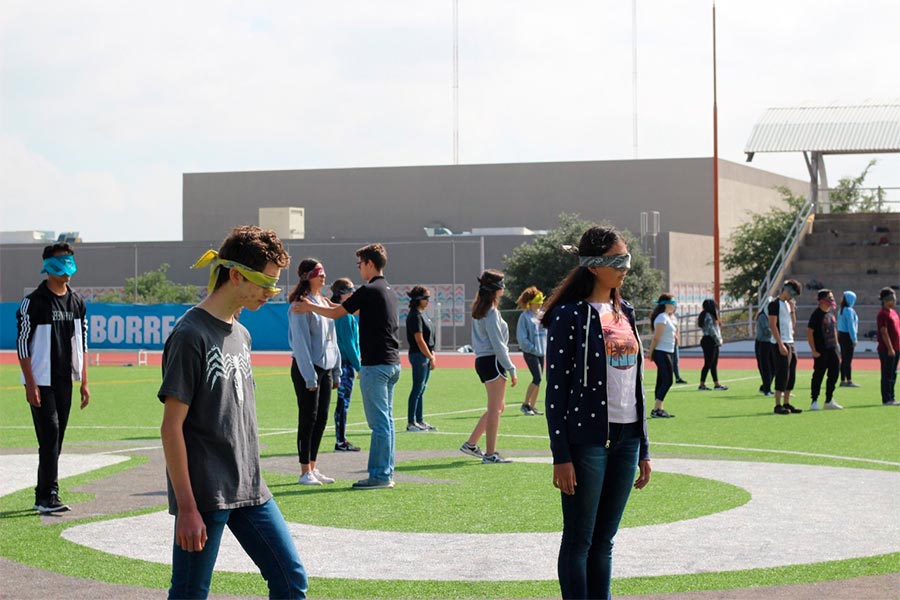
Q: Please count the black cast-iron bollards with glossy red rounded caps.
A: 0